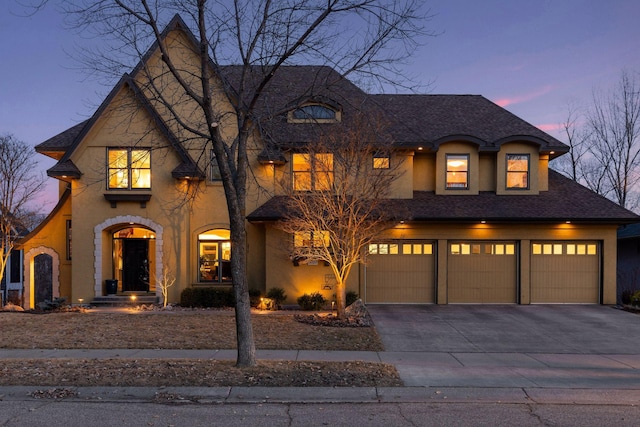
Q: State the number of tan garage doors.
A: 3